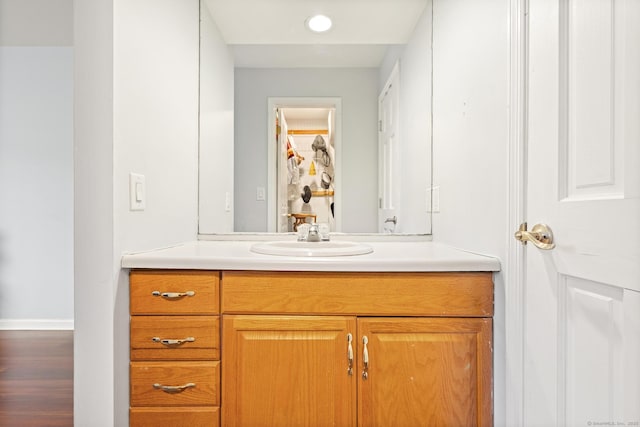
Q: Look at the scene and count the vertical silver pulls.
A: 2